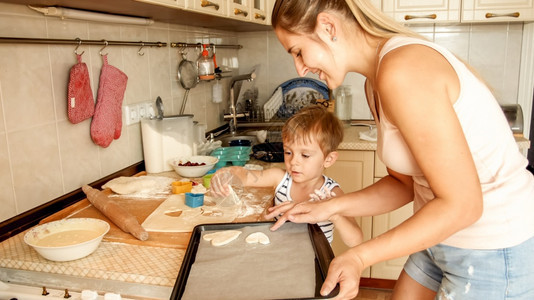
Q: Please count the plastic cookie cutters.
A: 3